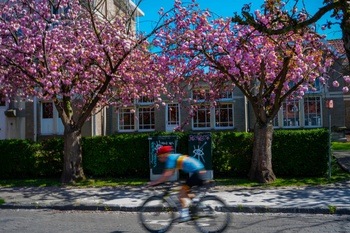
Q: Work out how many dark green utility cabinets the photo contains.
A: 2